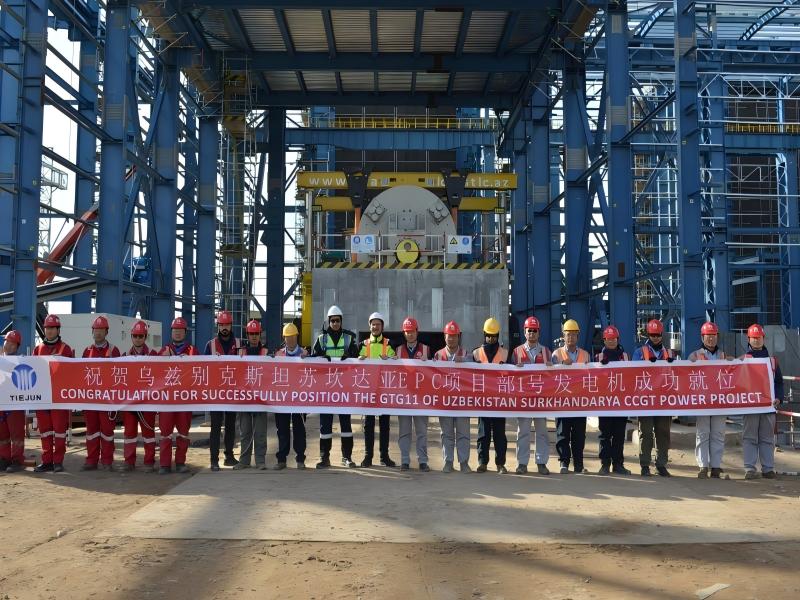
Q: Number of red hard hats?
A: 14